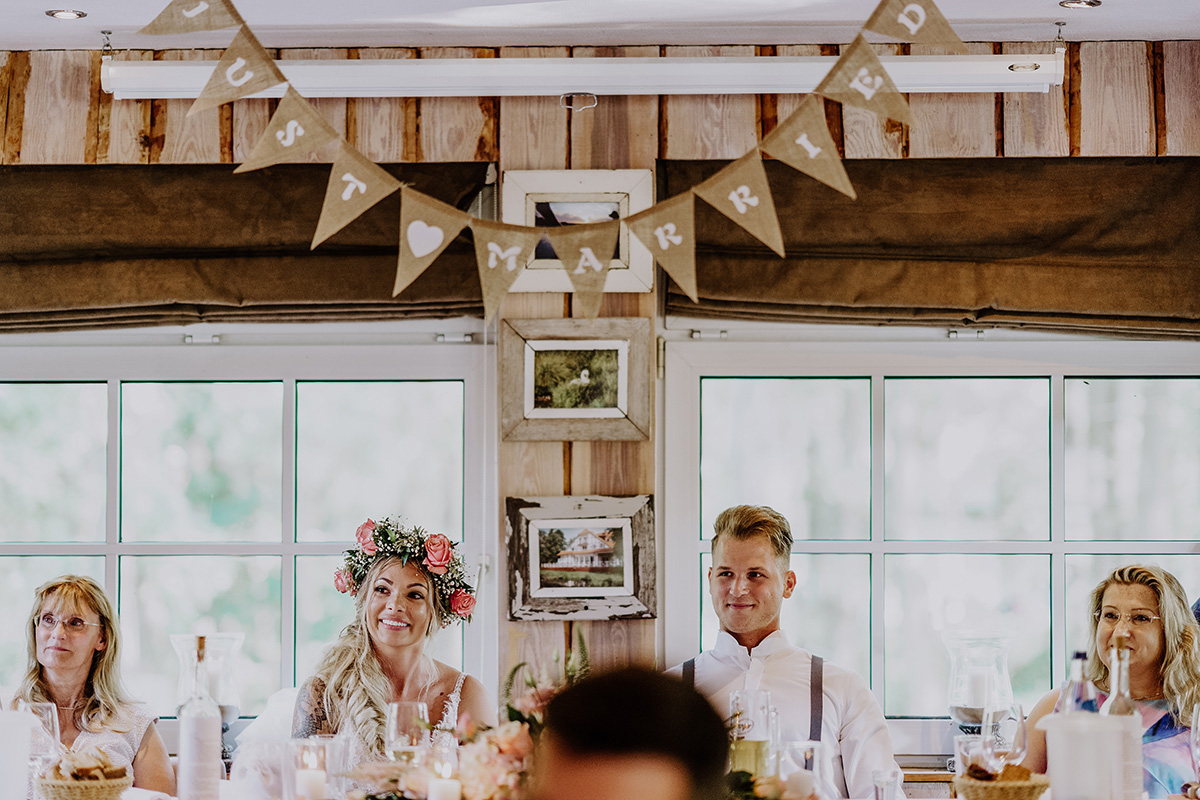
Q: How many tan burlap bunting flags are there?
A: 12